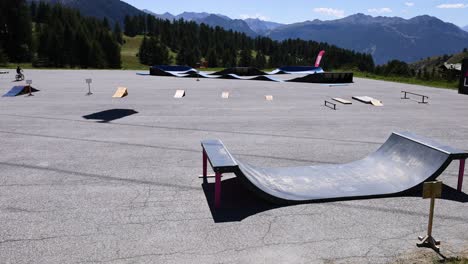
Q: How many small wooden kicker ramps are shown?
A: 4